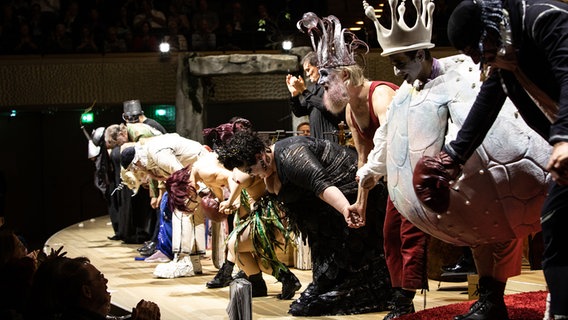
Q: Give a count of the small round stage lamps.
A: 2